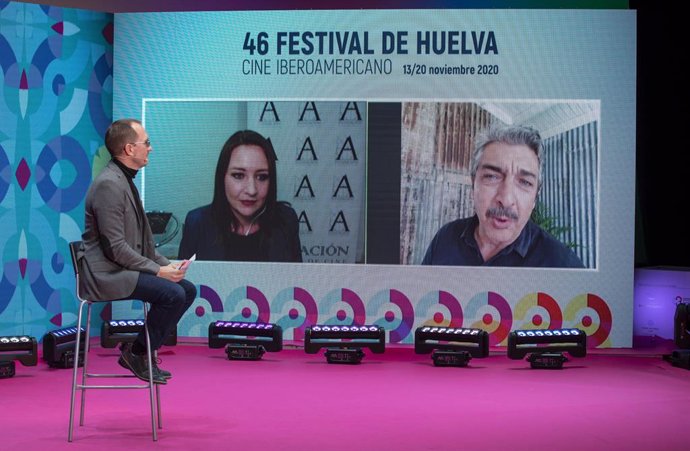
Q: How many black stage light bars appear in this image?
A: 7